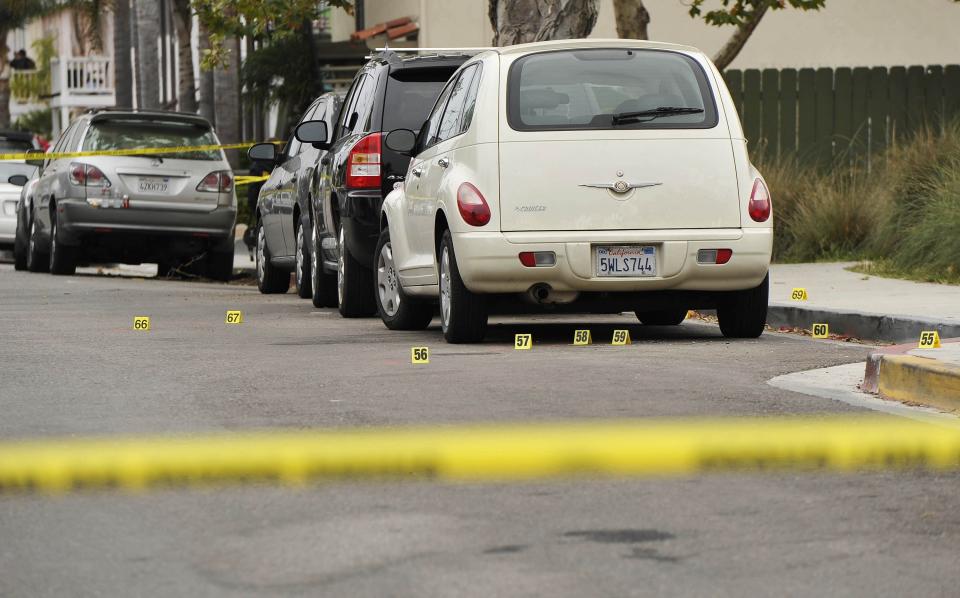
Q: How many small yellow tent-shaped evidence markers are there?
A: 9